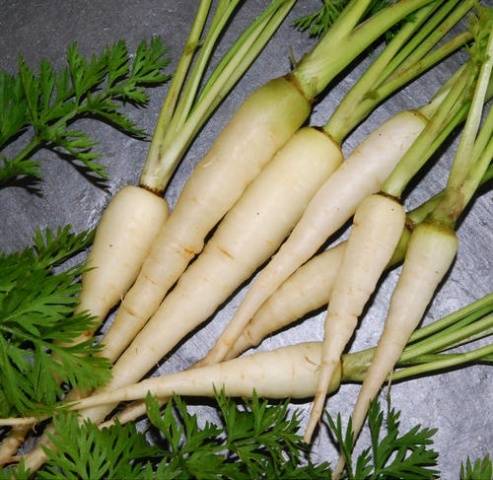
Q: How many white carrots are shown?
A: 8